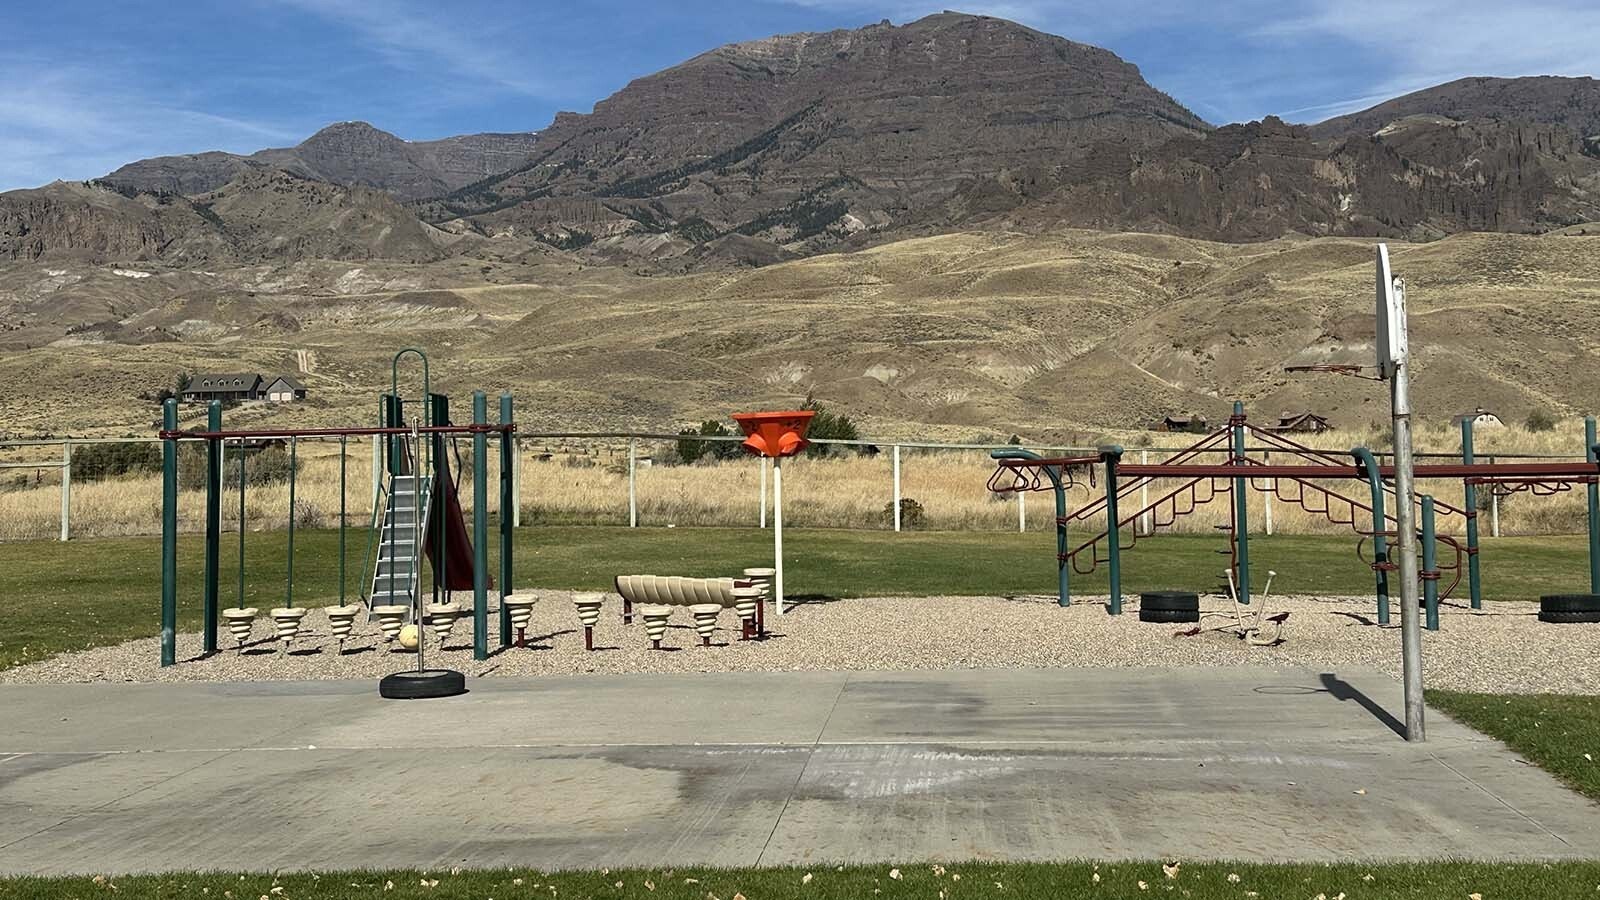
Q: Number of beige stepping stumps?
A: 11